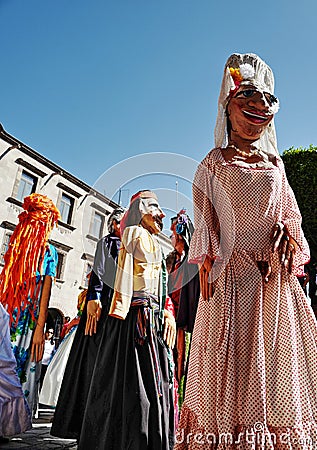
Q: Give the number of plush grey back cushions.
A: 0